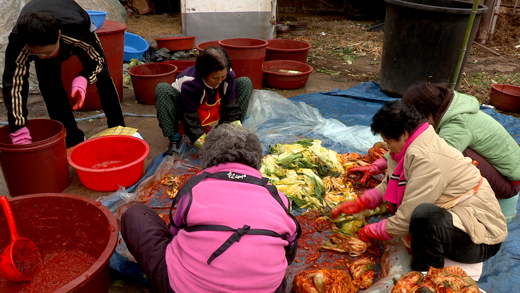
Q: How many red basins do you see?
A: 12